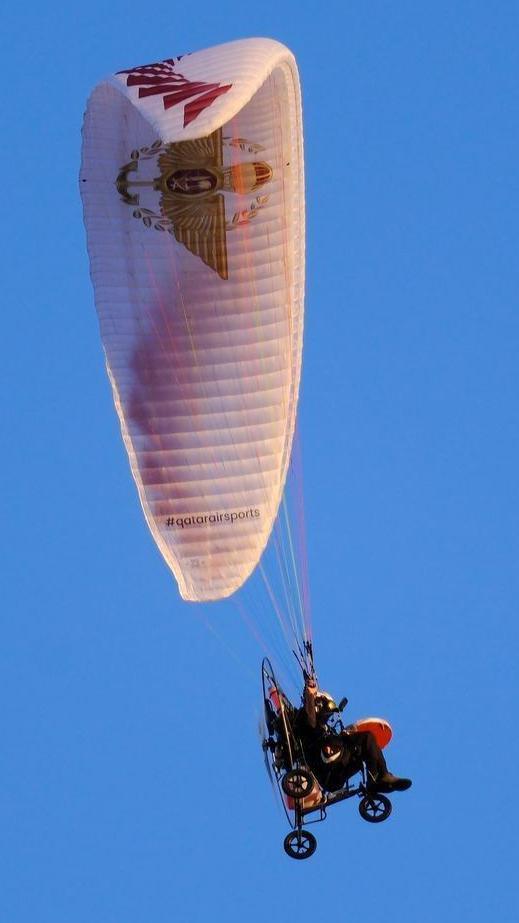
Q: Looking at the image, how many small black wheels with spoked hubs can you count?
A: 3